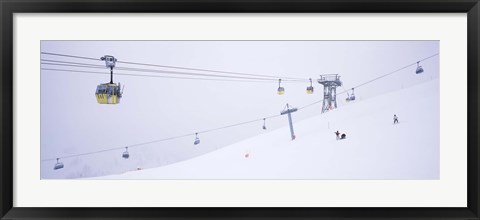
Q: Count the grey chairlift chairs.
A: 6